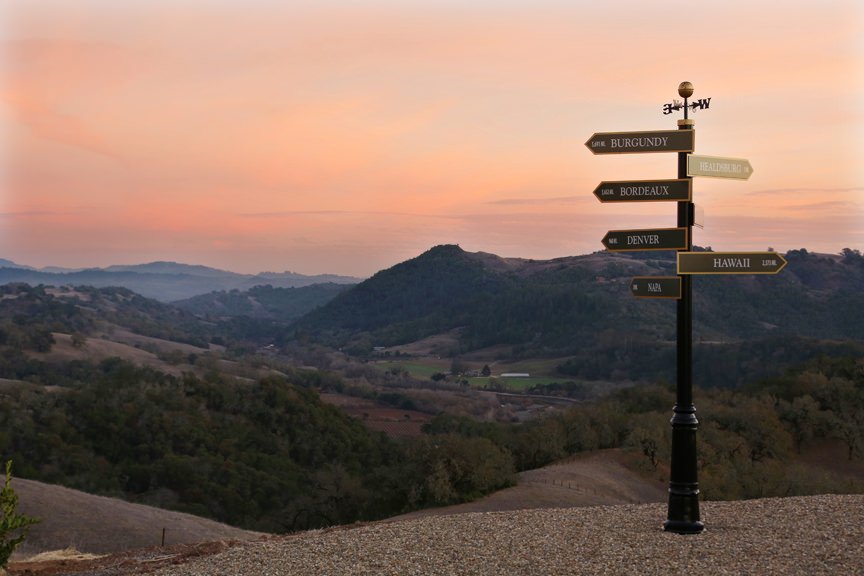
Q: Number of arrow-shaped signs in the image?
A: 6